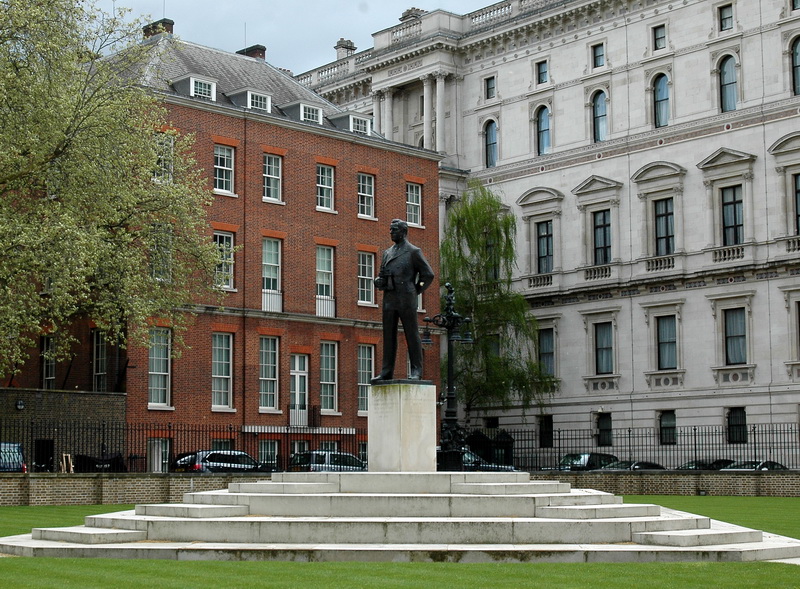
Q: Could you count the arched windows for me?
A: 6